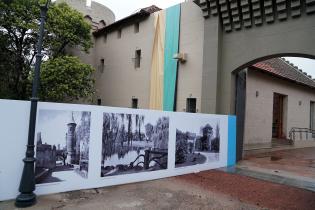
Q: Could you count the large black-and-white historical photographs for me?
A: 3